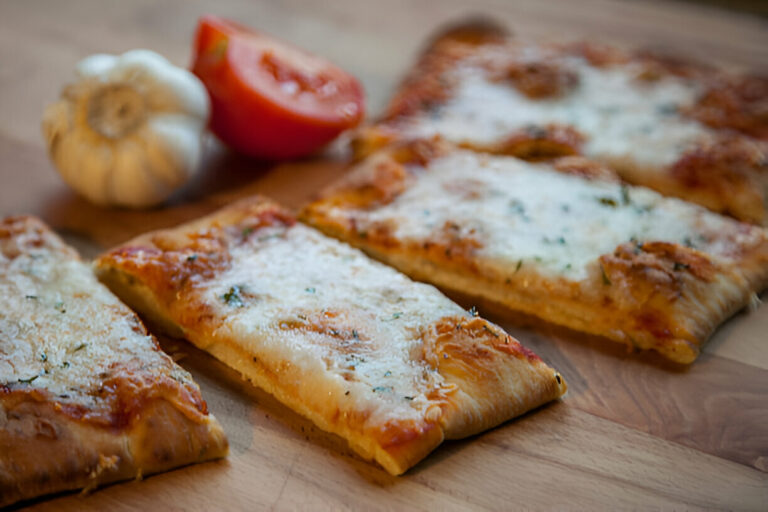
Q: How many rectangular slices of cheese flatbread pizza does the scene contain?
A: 4